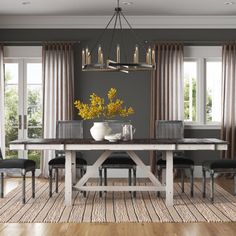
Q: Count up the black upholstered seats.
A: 5